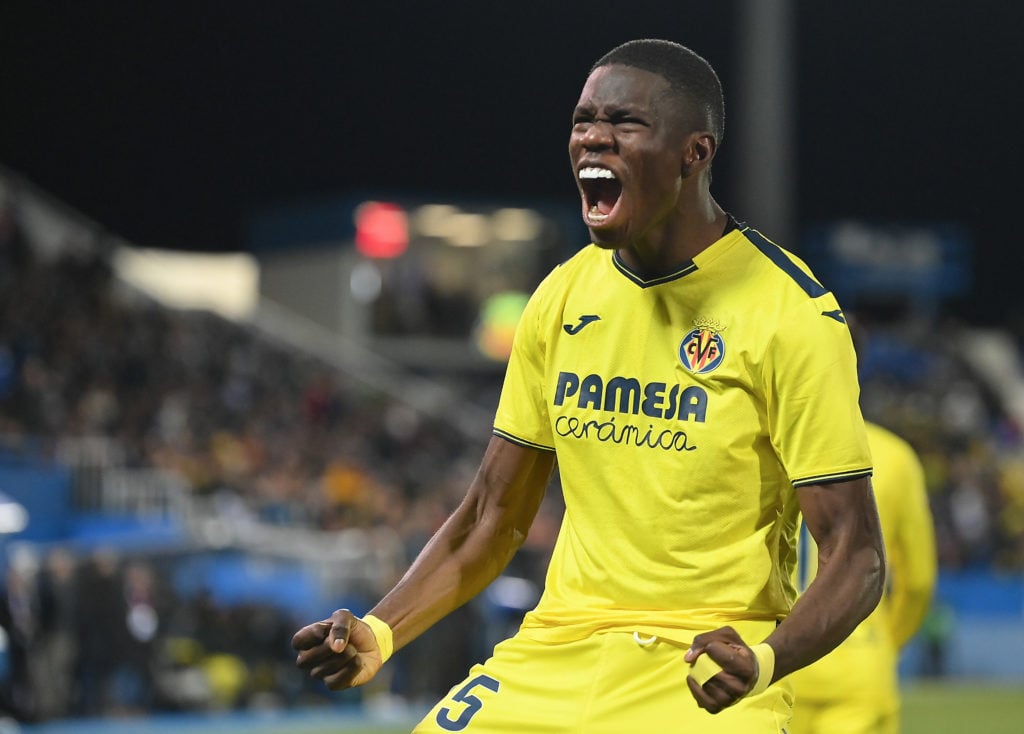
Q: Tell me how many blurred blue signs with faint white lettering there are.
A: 1